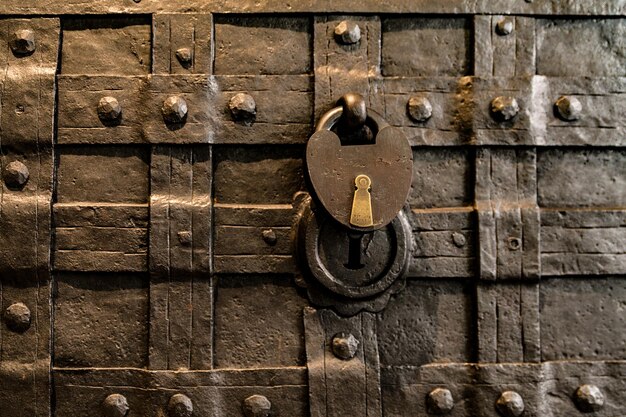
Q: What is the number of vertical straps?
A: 4